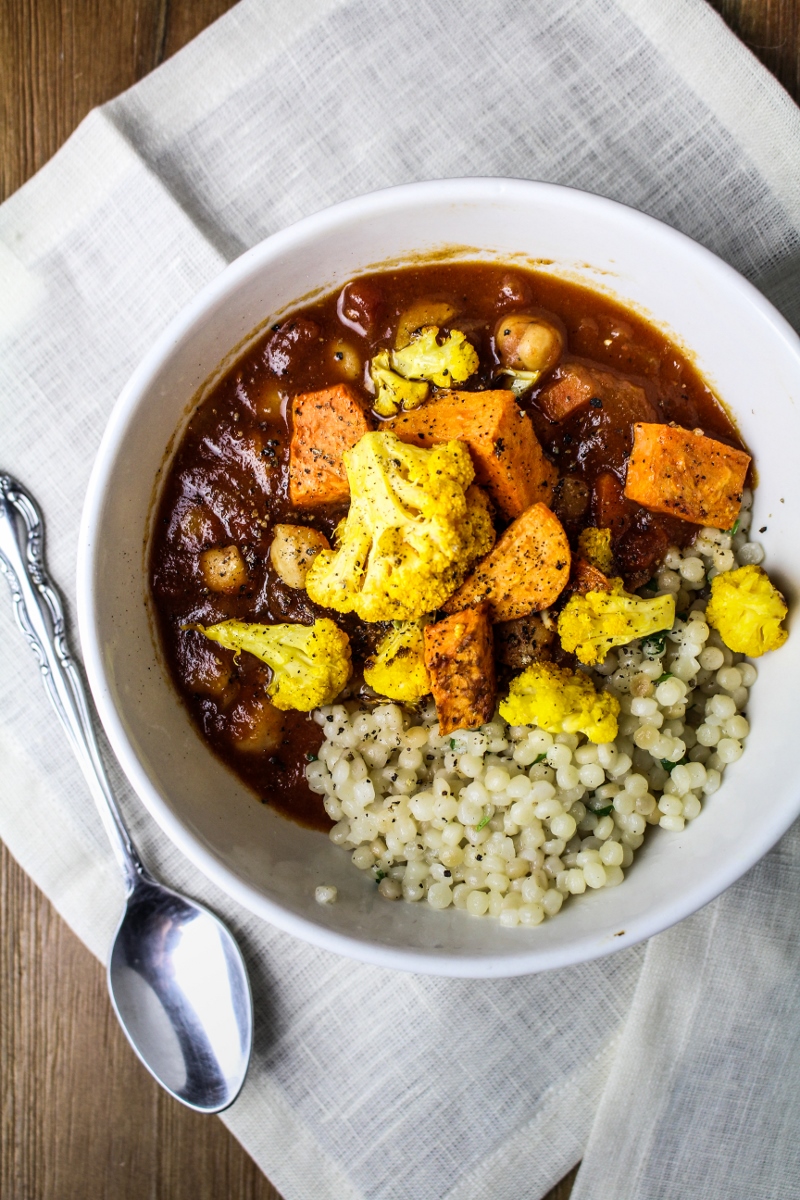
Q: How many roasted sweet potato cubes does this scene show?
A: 5